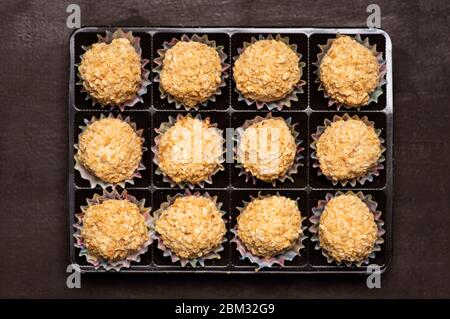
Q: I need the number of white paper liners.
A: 12